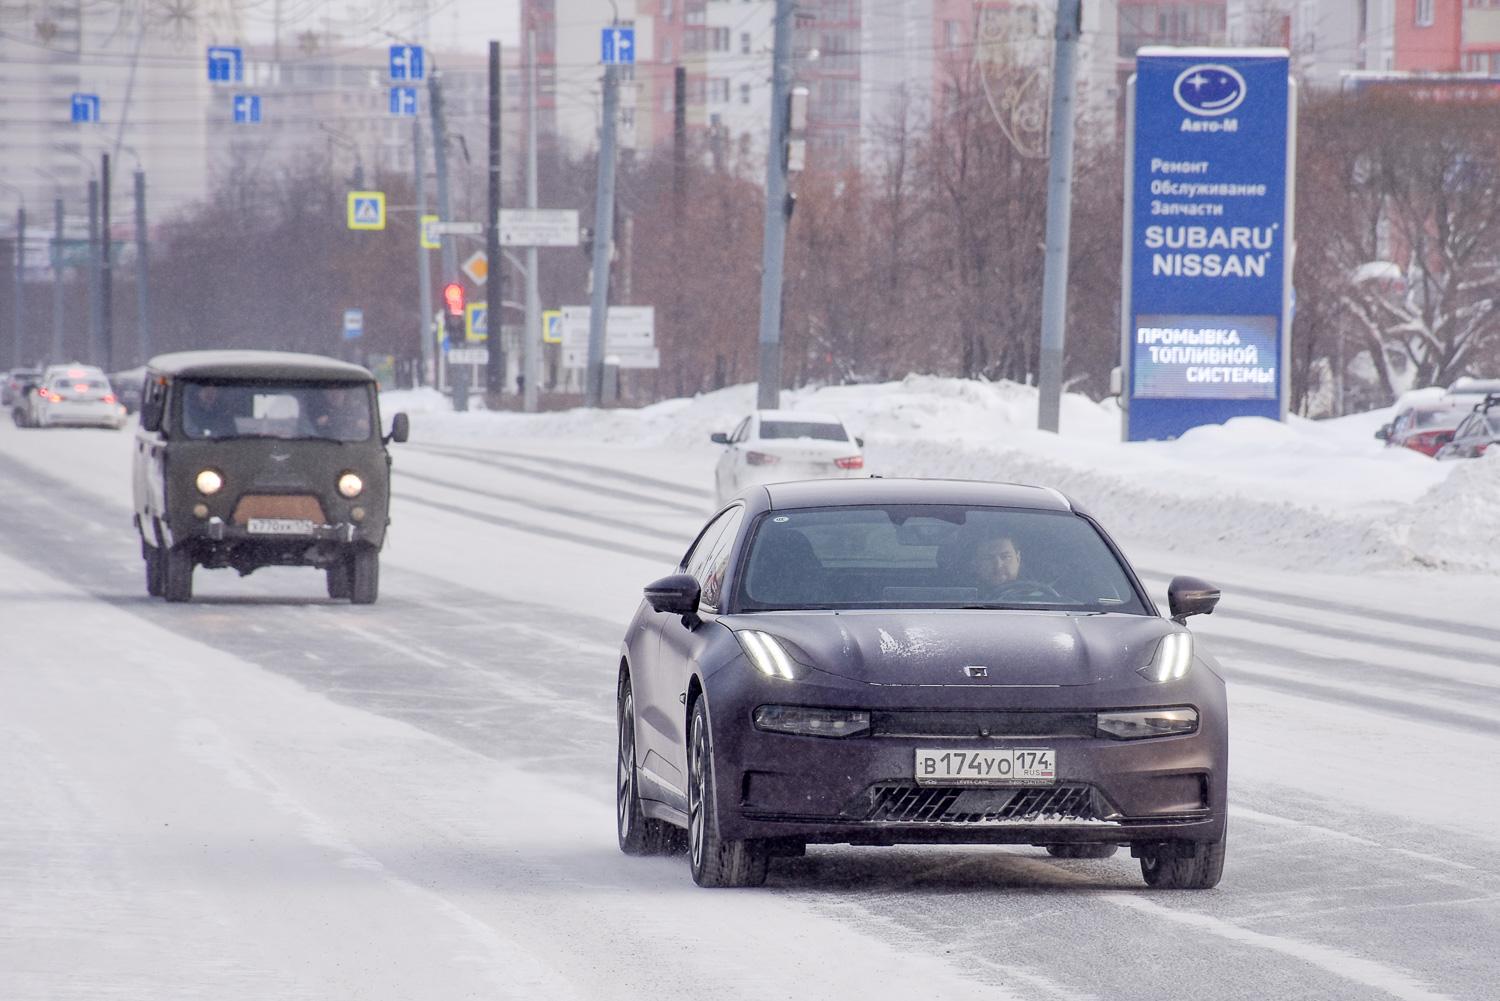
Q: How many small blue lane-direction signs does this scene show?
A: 6